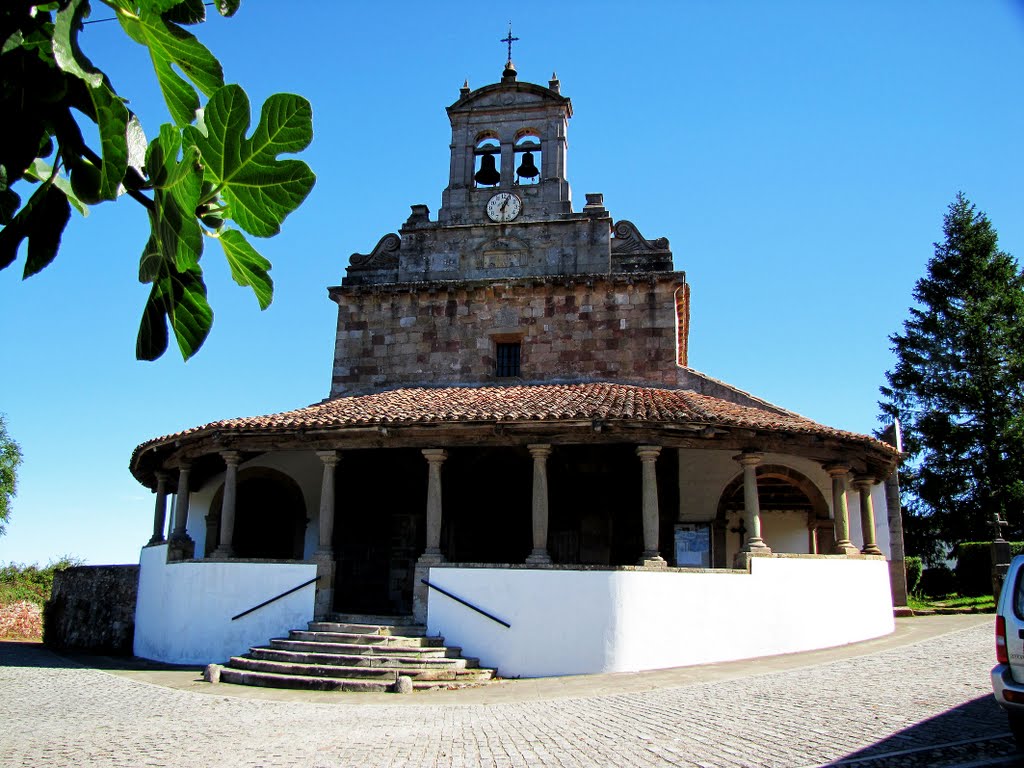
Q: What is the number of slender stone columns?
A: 10